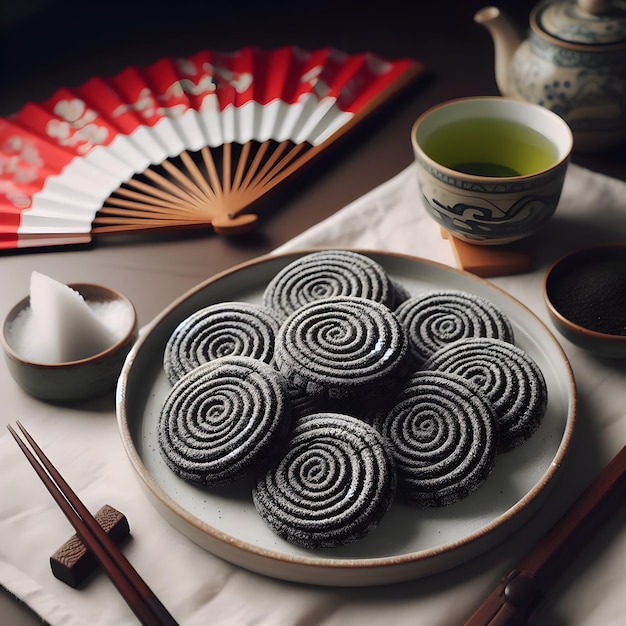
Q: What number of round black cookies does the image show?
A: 8